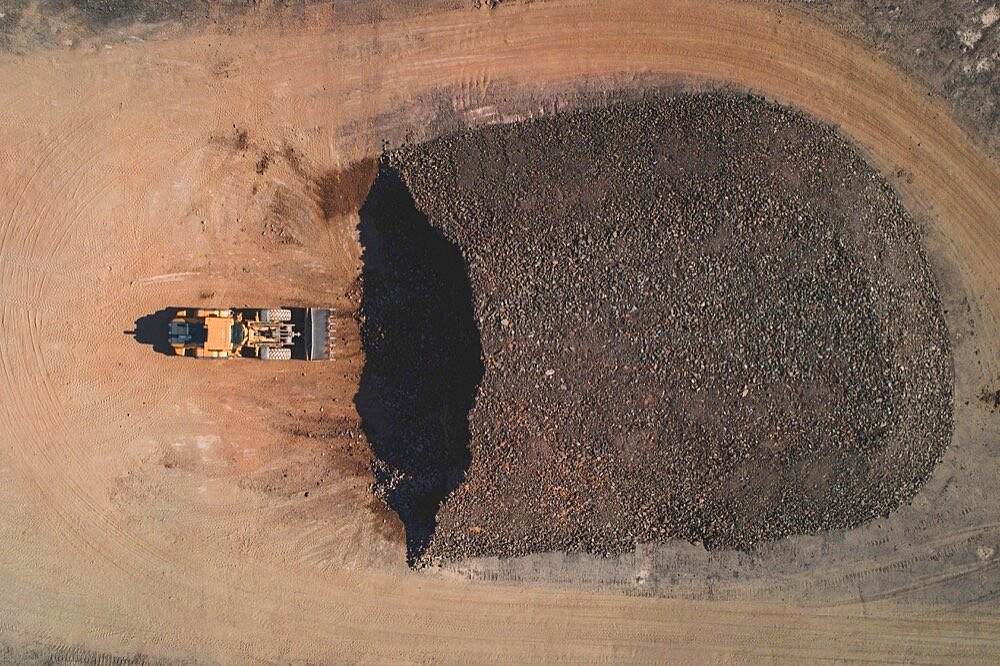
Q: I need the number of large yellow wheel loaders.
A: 1